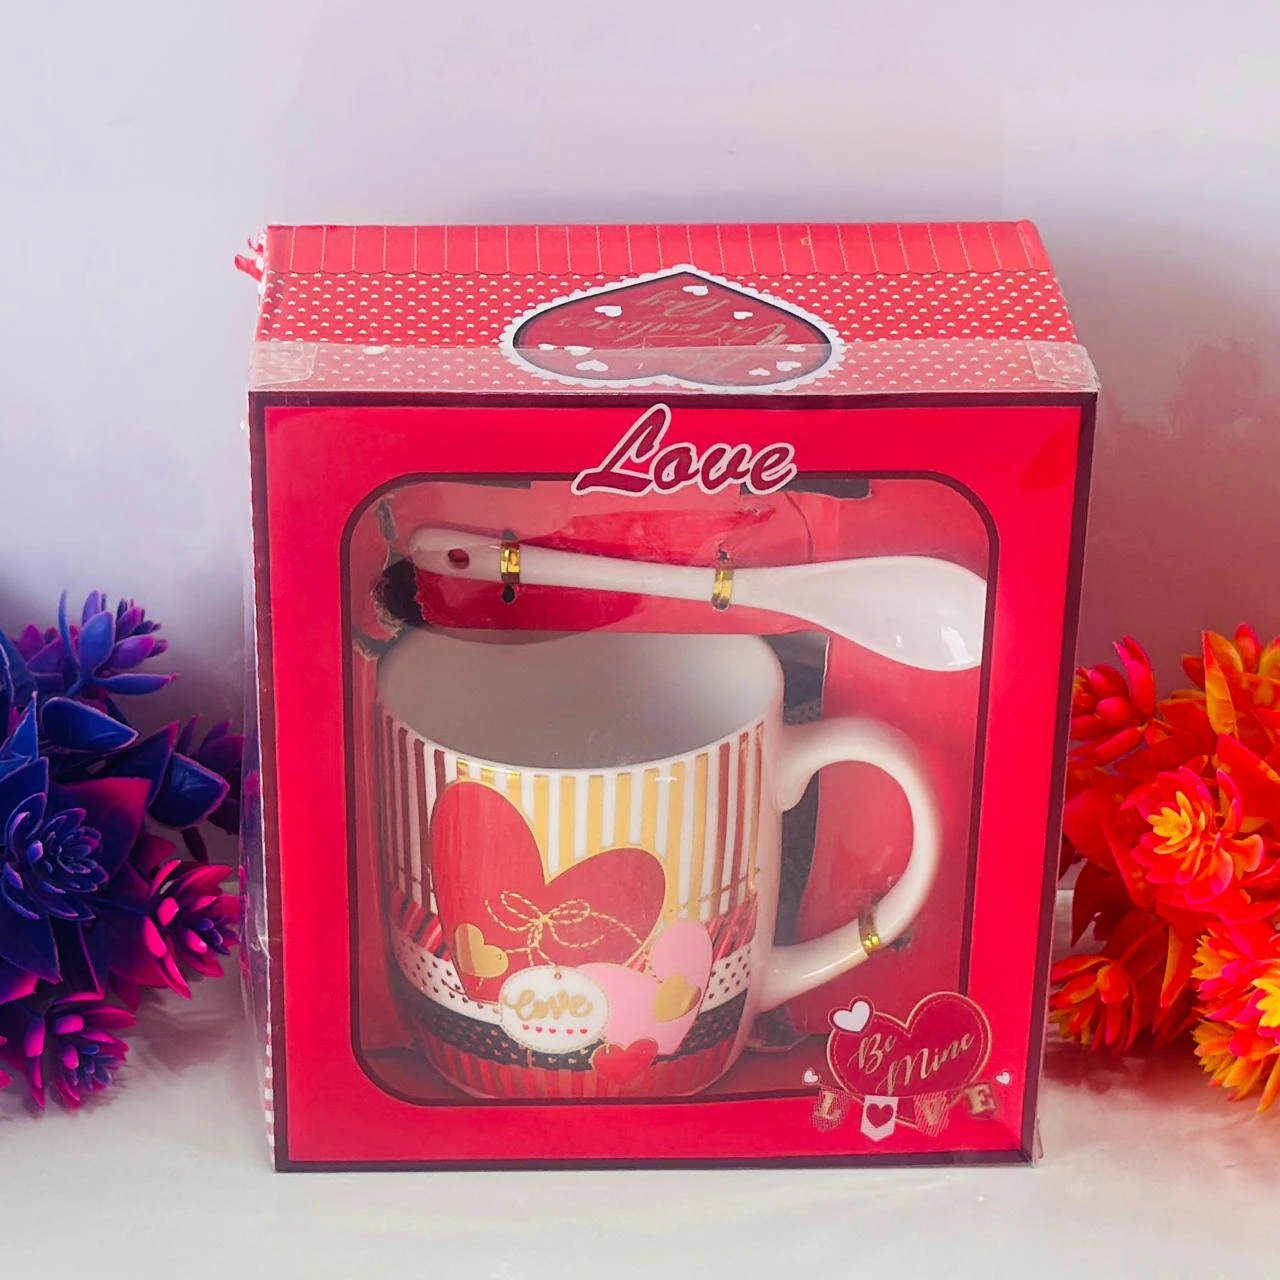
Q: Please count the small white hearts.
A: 12